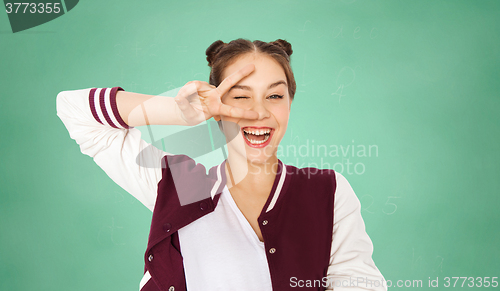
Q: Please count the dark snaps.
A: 2